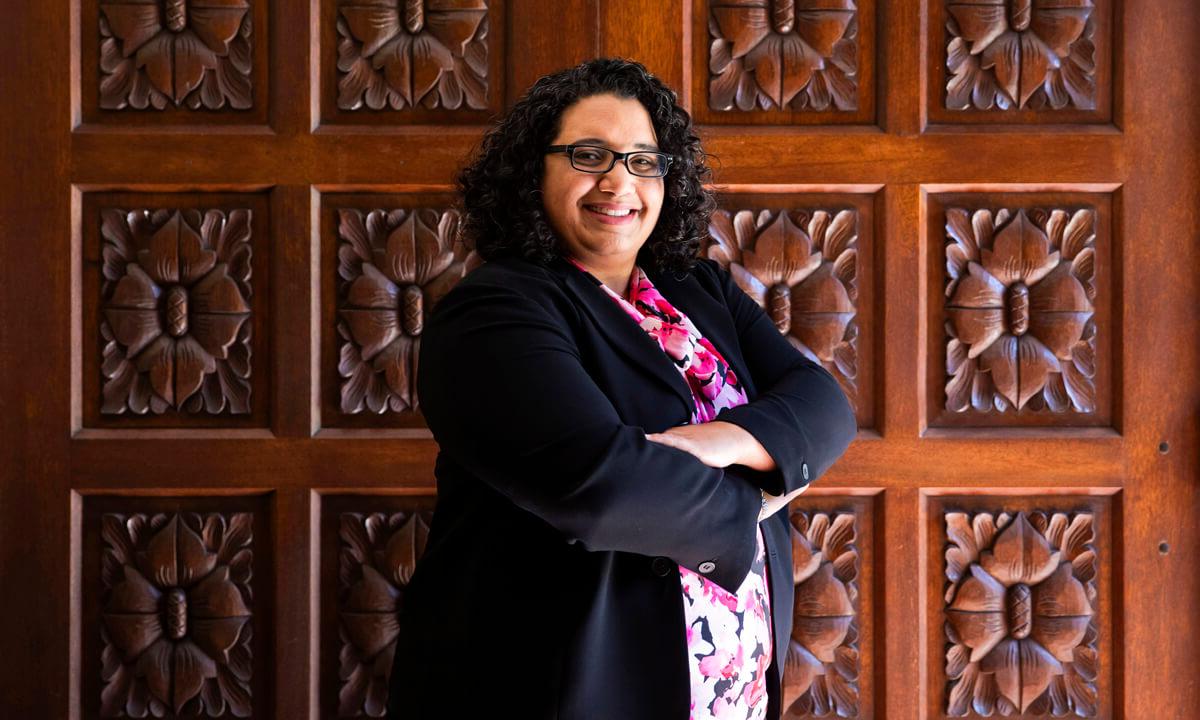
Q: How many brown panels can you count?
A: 12